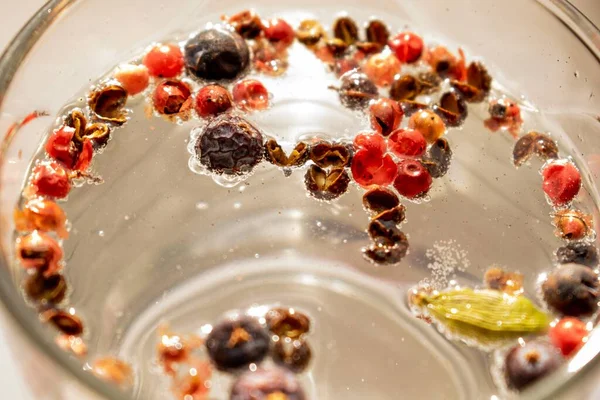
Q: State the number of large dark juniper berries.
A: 6